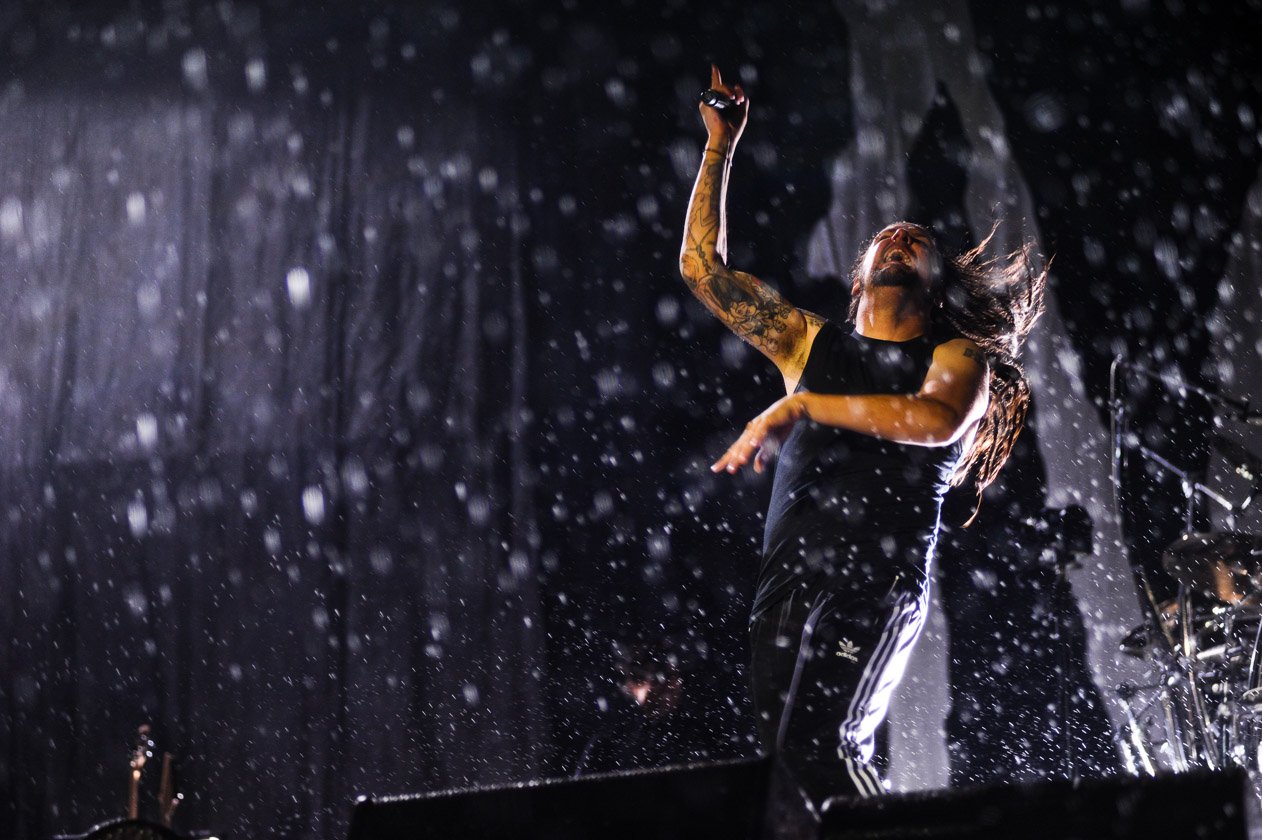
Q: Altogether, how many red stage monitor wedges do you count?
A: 0